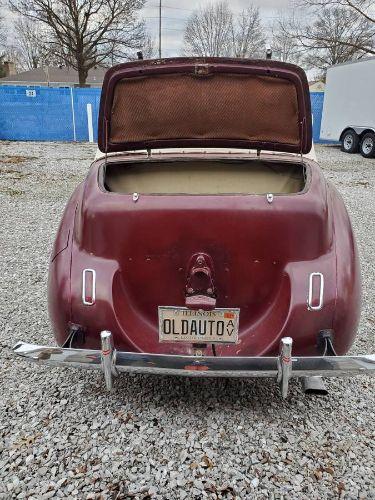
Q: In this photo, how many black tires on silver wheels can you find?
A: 2